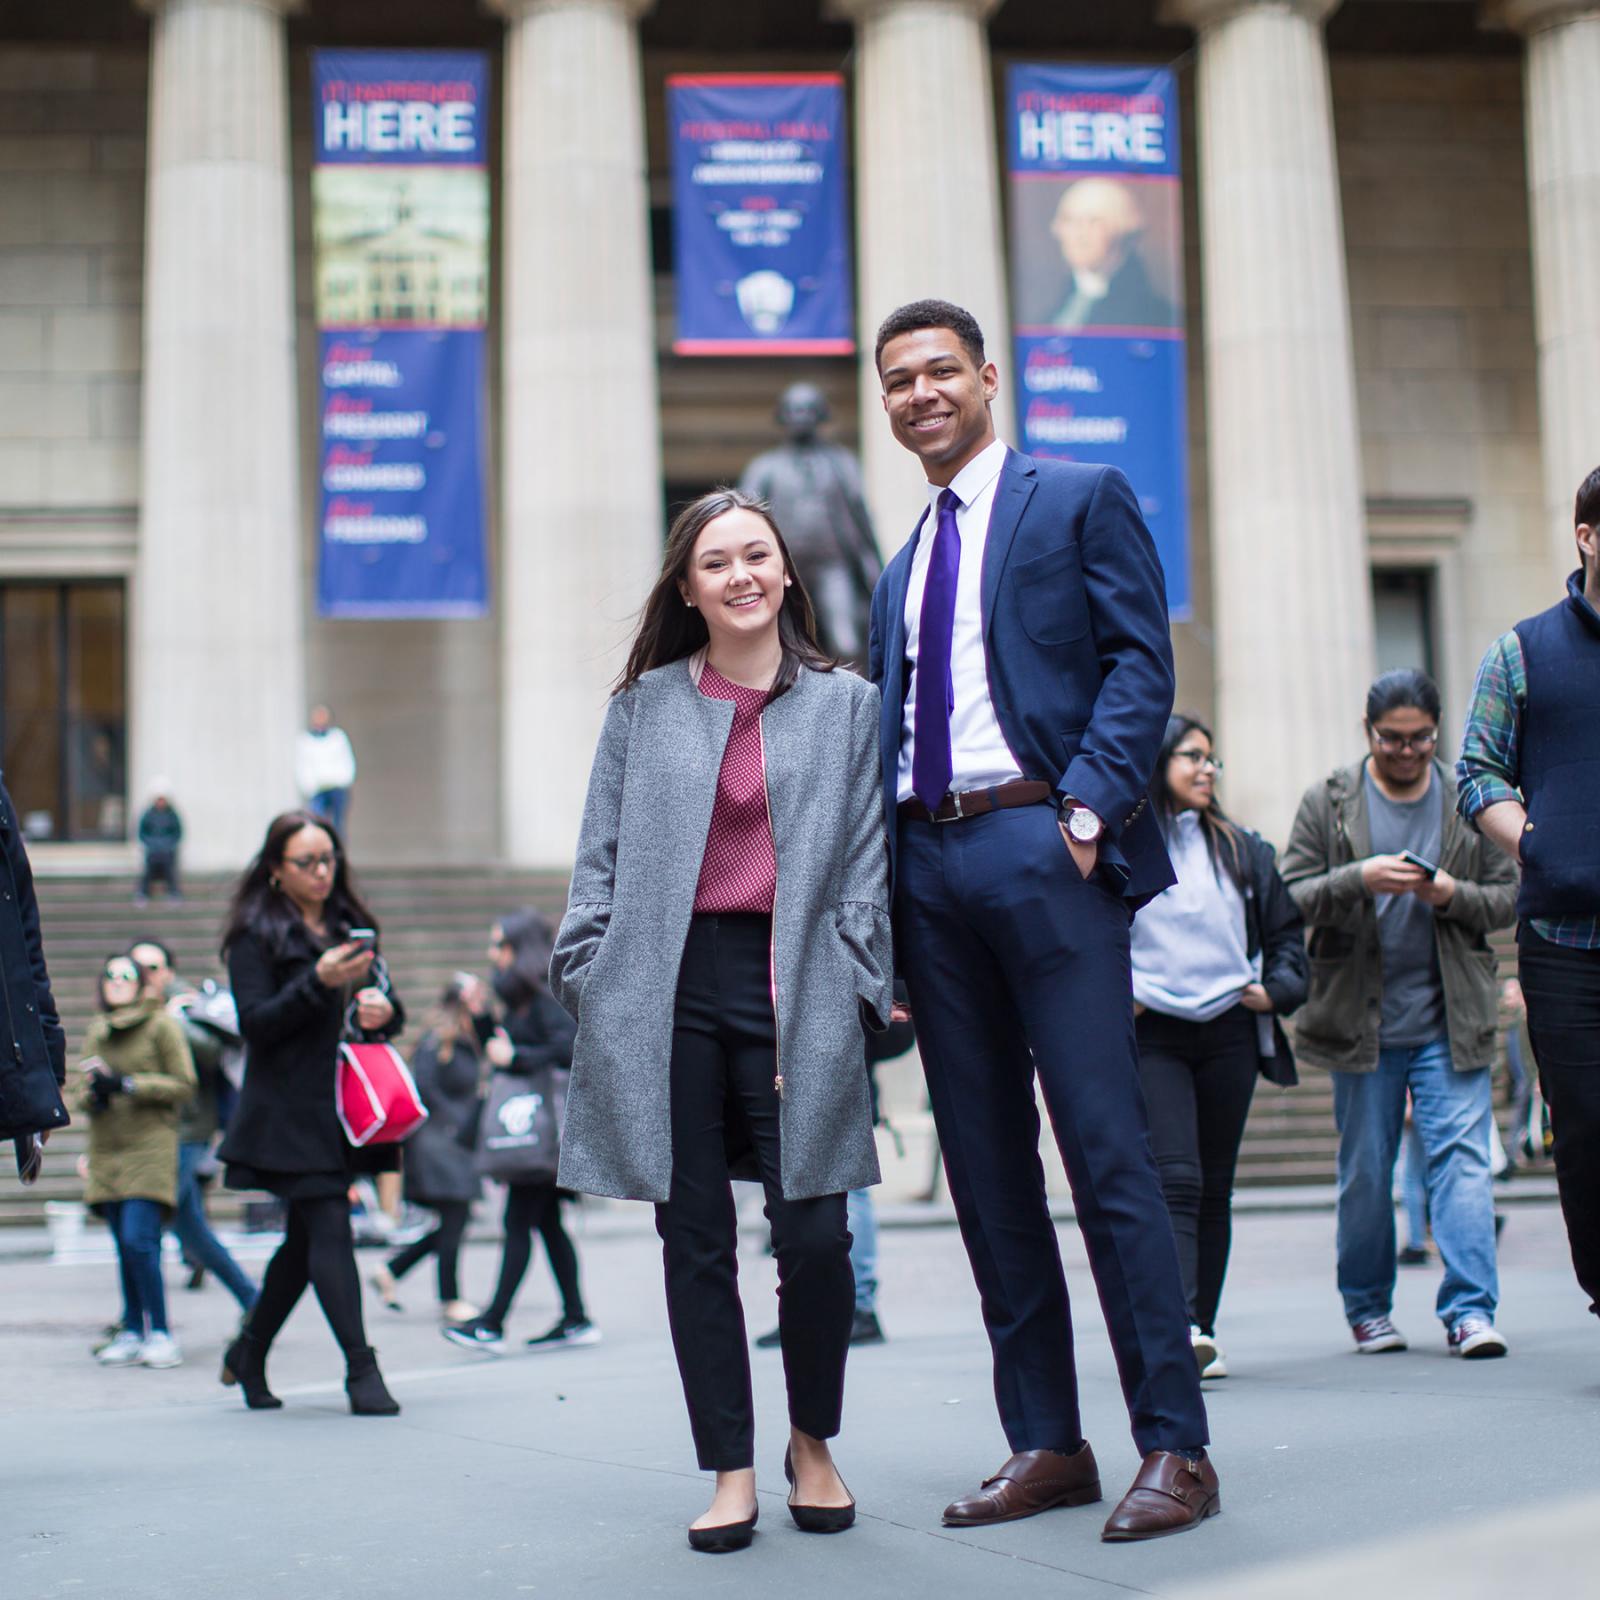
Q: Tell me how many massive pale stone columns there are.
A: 5